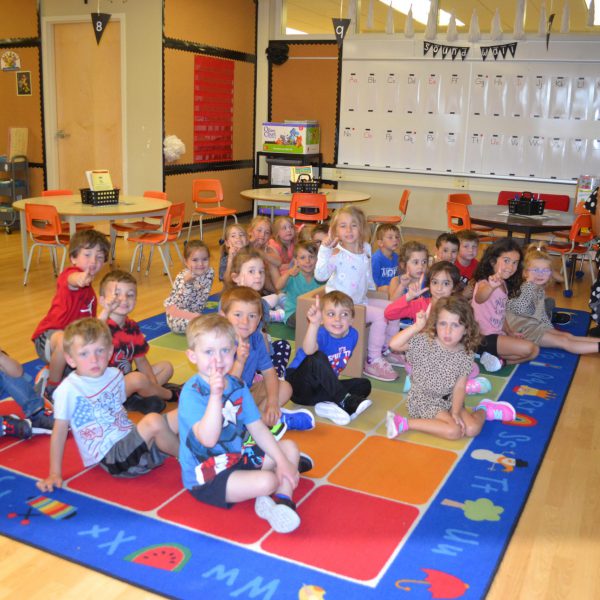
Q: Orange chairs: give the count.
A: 11